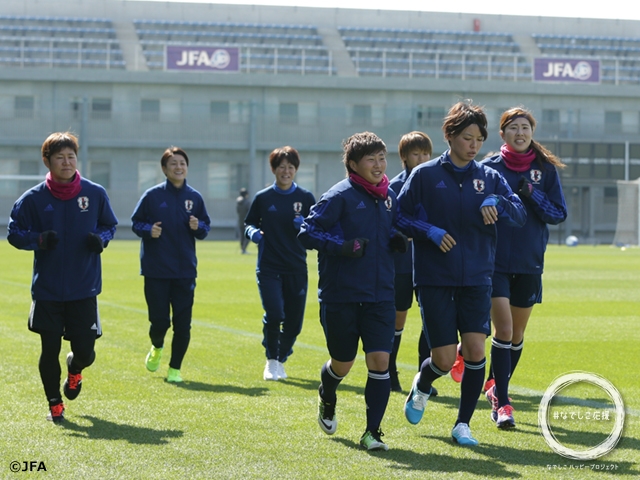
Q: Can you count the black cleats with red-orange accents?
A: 2